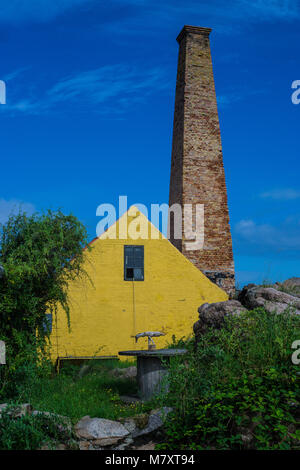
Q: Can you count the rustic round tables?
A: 1